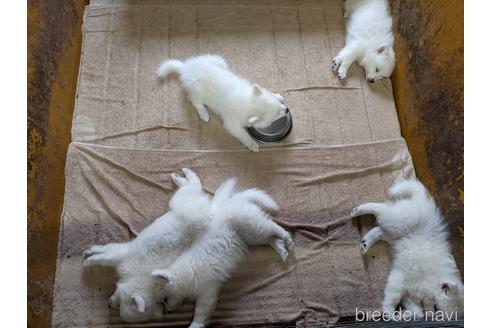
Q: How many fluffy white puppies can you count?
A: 5